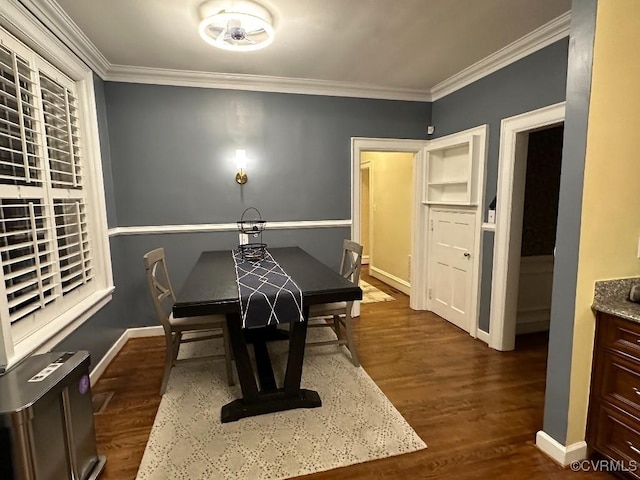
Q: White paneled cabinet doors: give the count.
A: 1